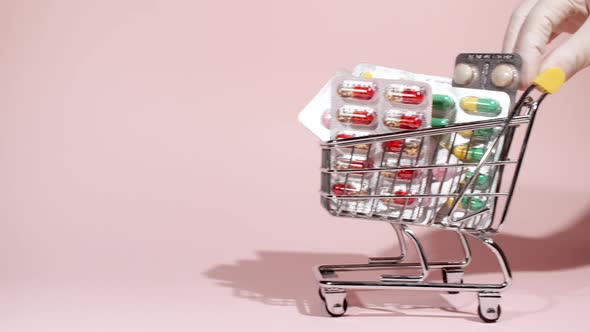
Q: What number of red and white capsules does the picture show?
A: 10